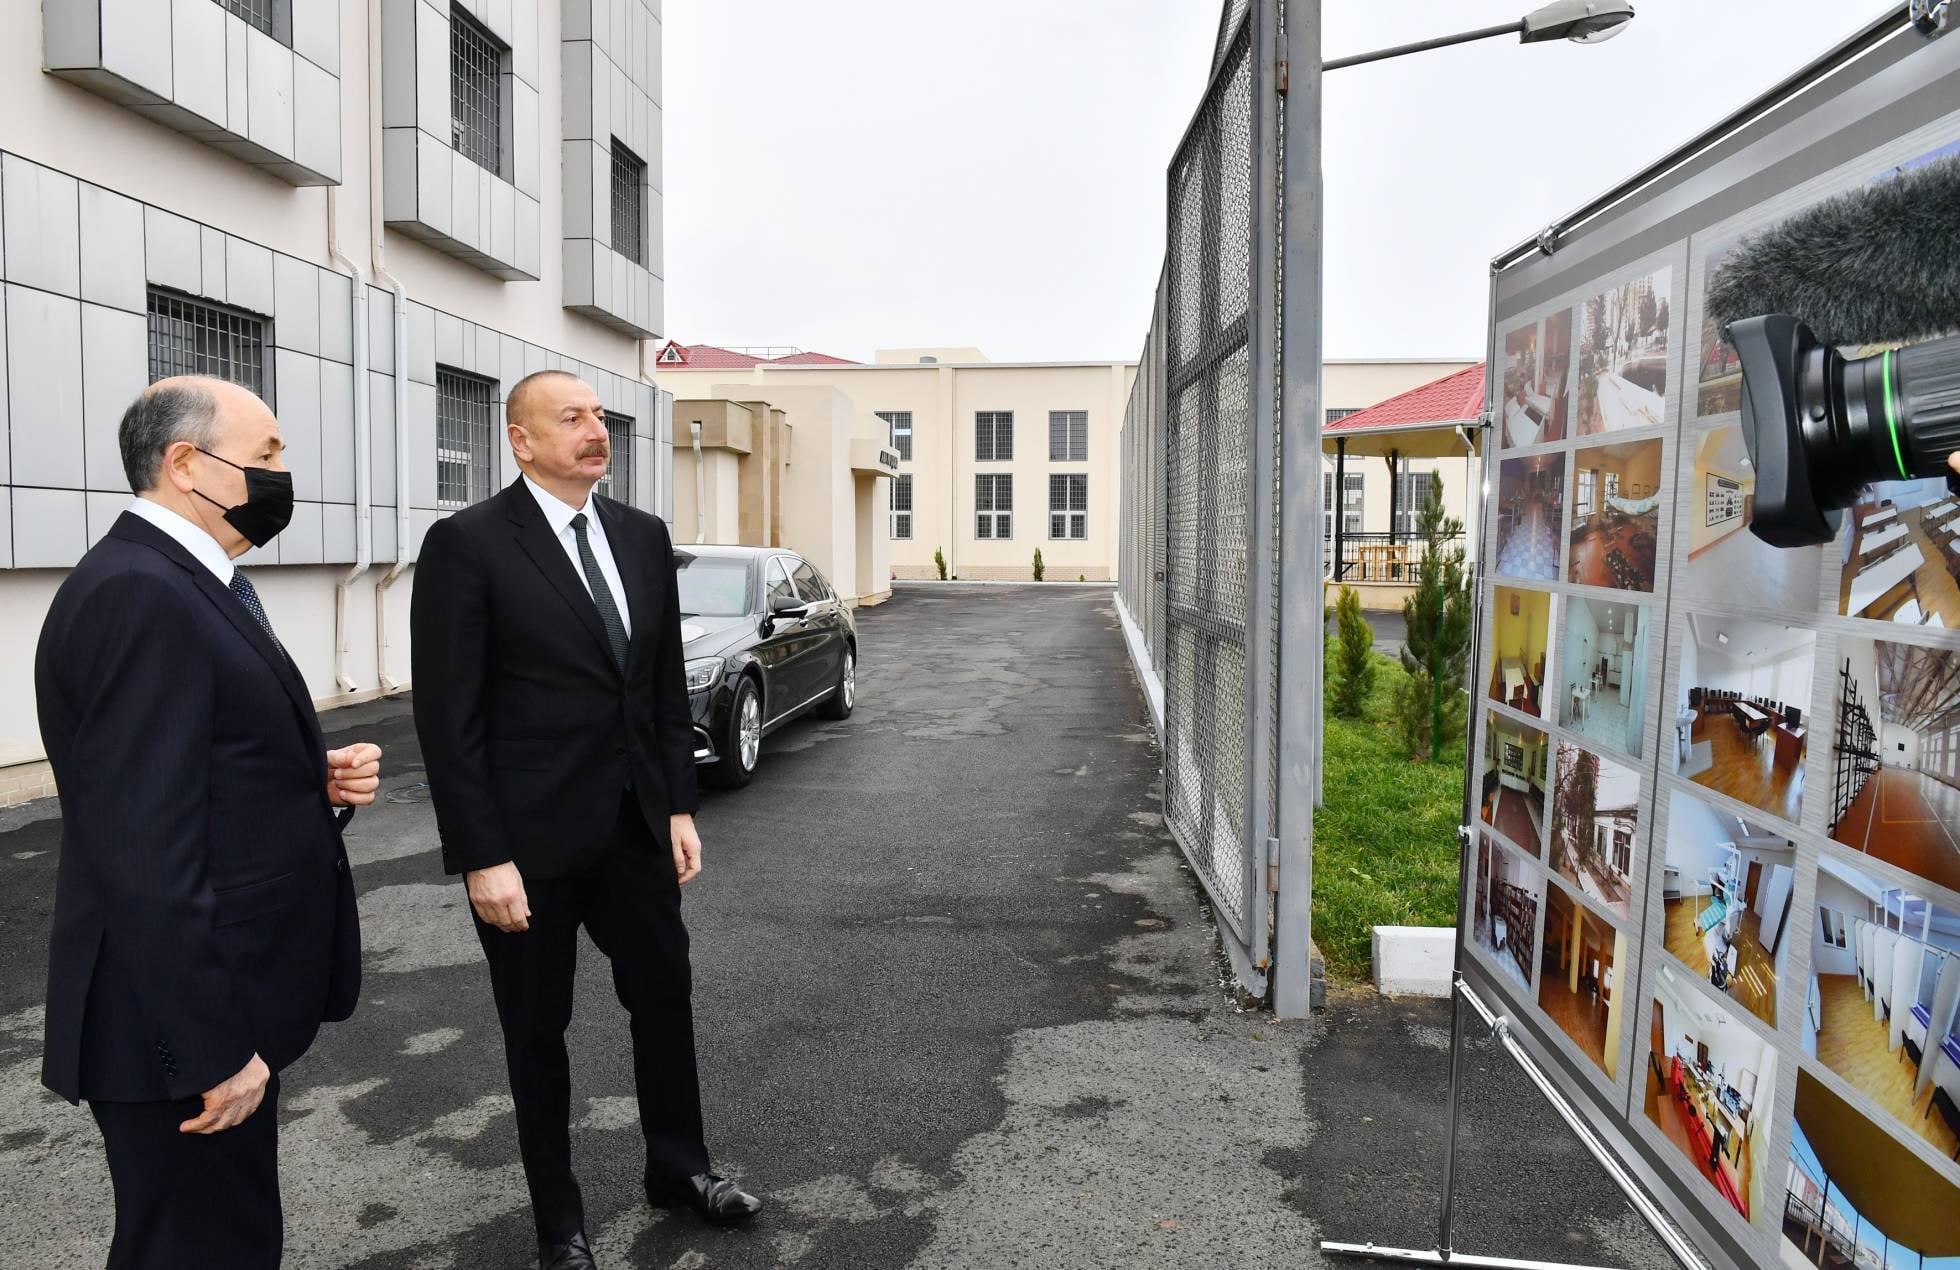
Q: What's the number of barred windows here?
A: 15